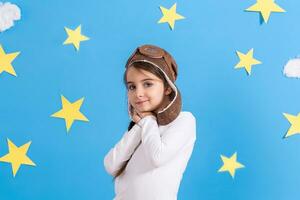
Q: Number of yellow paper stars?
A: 9